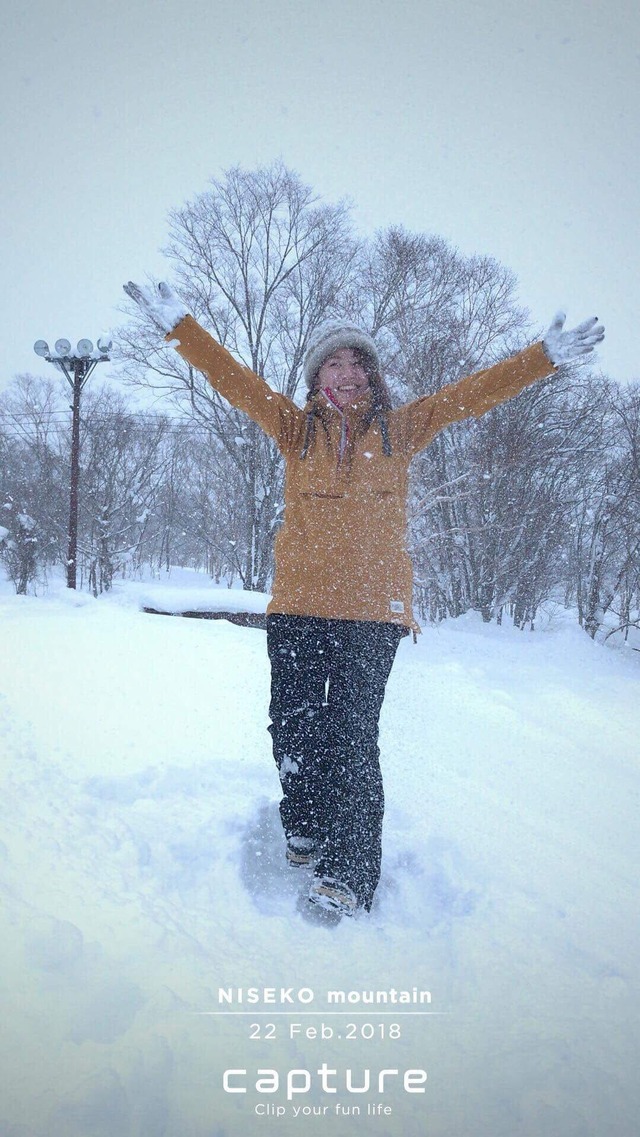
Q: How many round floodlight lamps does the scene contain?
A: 4